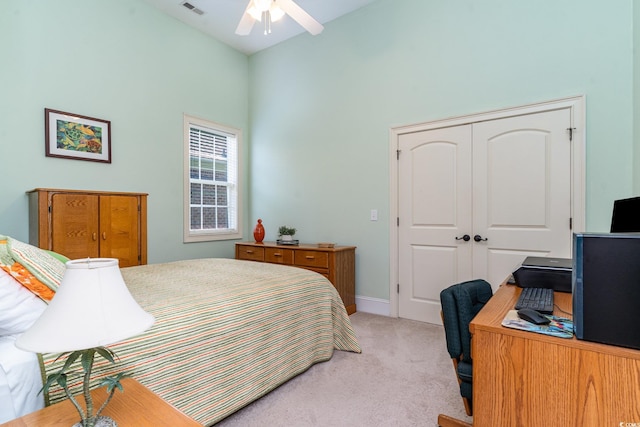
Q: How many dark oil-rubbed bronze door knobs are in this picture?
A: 2